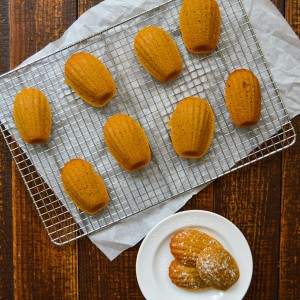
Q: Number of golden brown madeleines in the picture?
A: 11